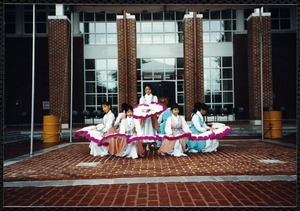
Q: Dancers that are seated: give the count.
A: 6